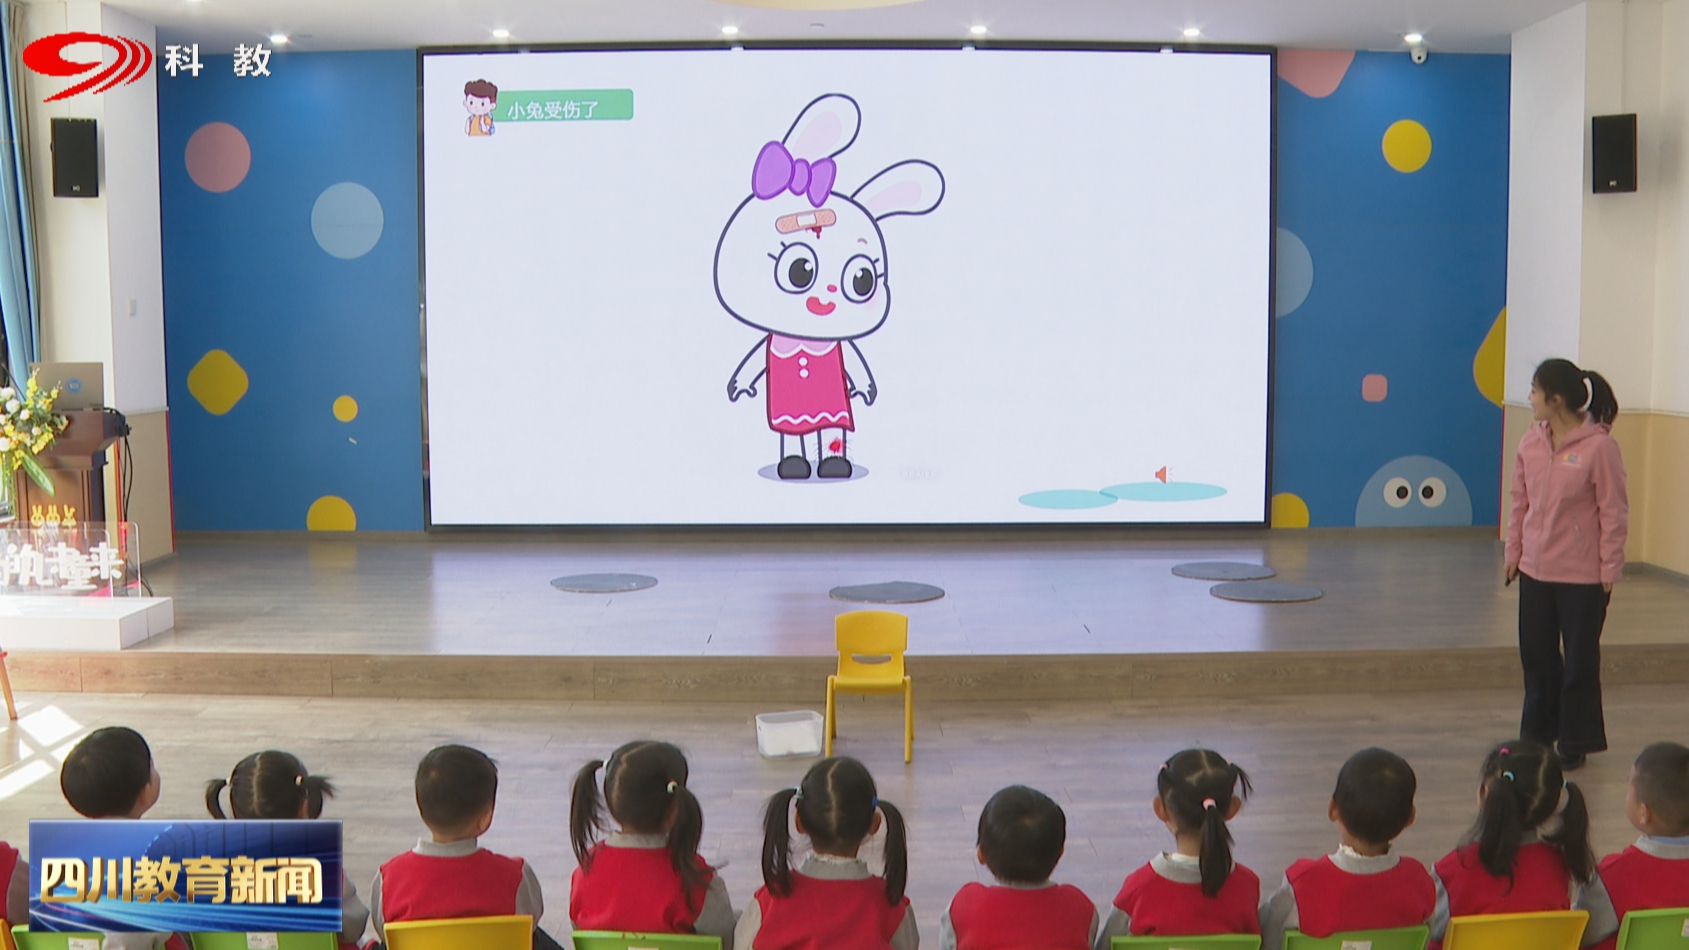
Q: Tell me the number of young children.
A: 10